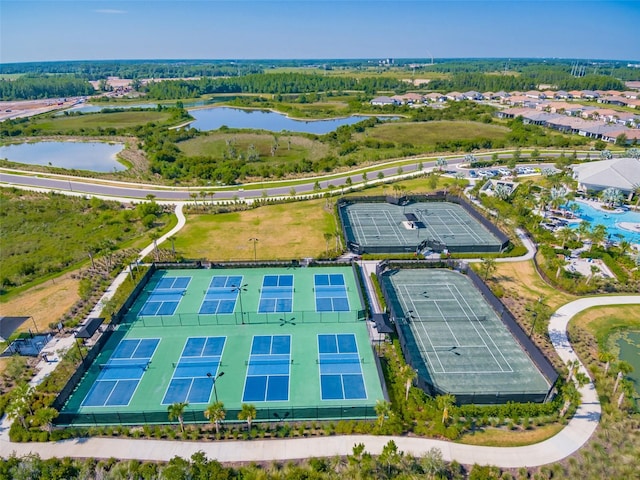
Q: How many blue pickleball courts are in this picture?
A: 8